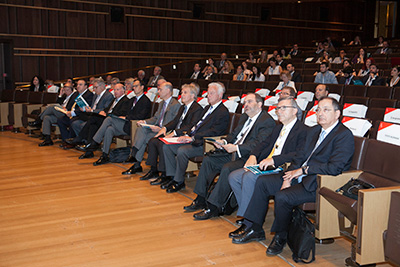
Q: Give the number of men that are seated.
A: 11